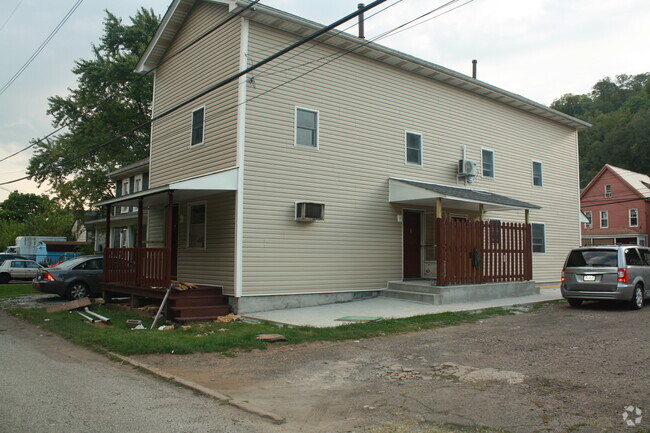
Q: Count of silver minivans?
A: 1